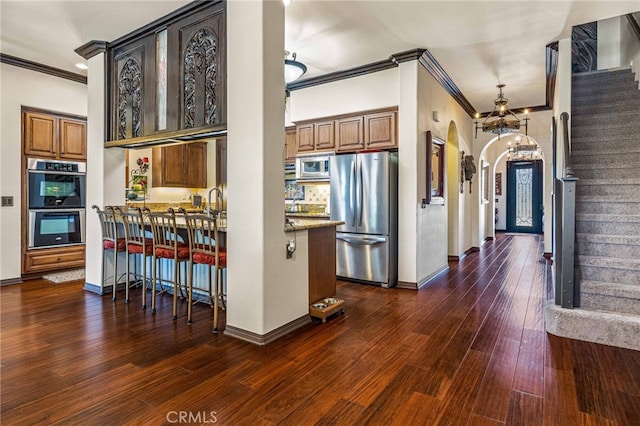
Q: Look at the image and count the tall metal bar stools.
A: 4